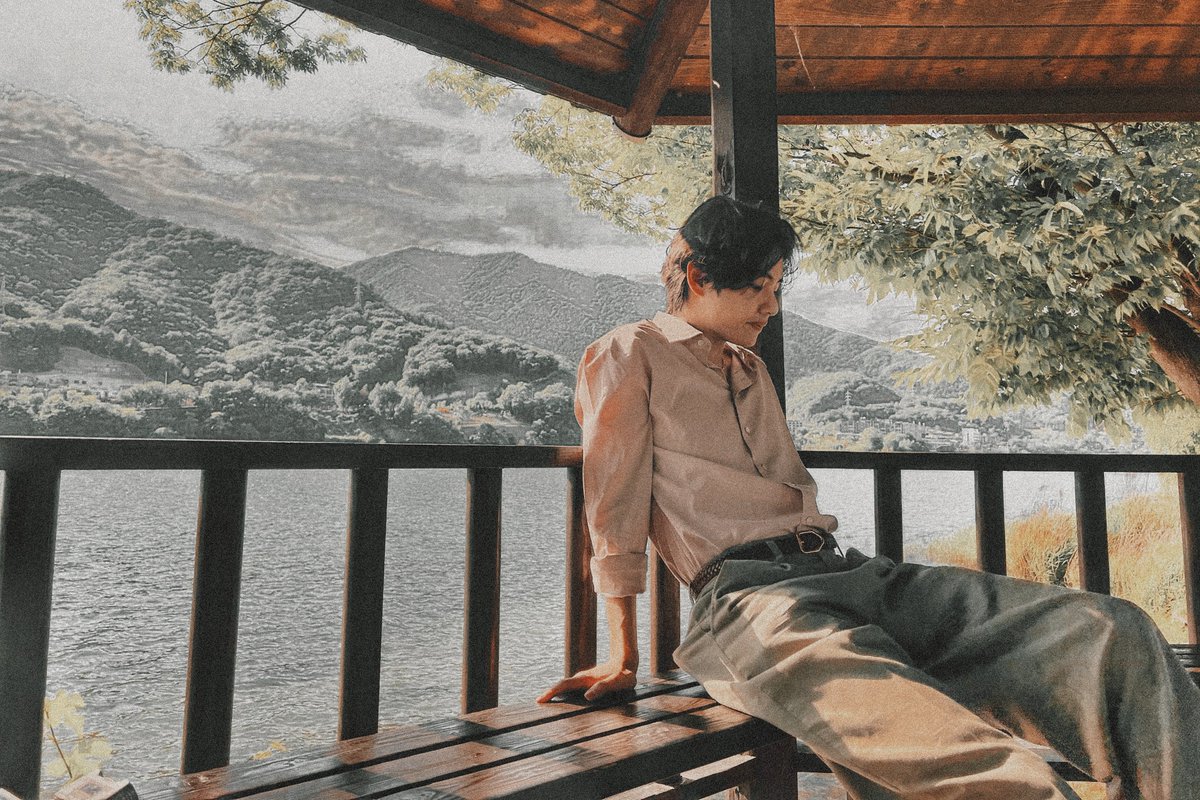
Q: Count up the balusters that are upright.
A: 10